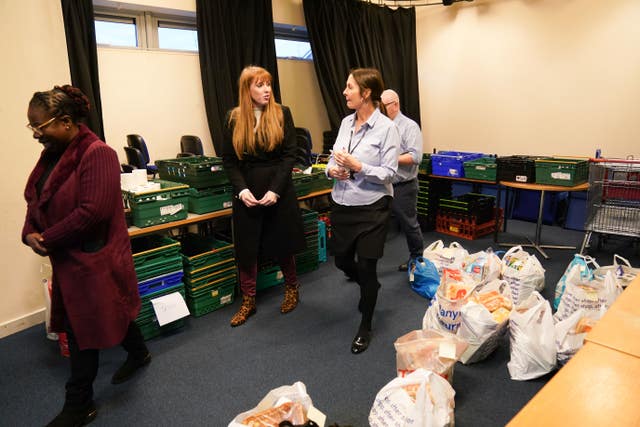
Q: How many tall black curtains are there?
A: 3